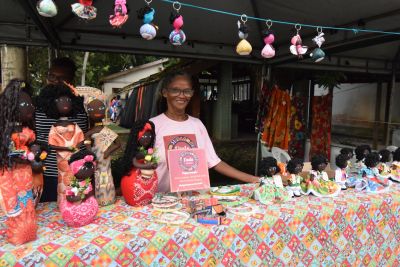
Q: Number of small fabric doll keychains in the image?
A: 9